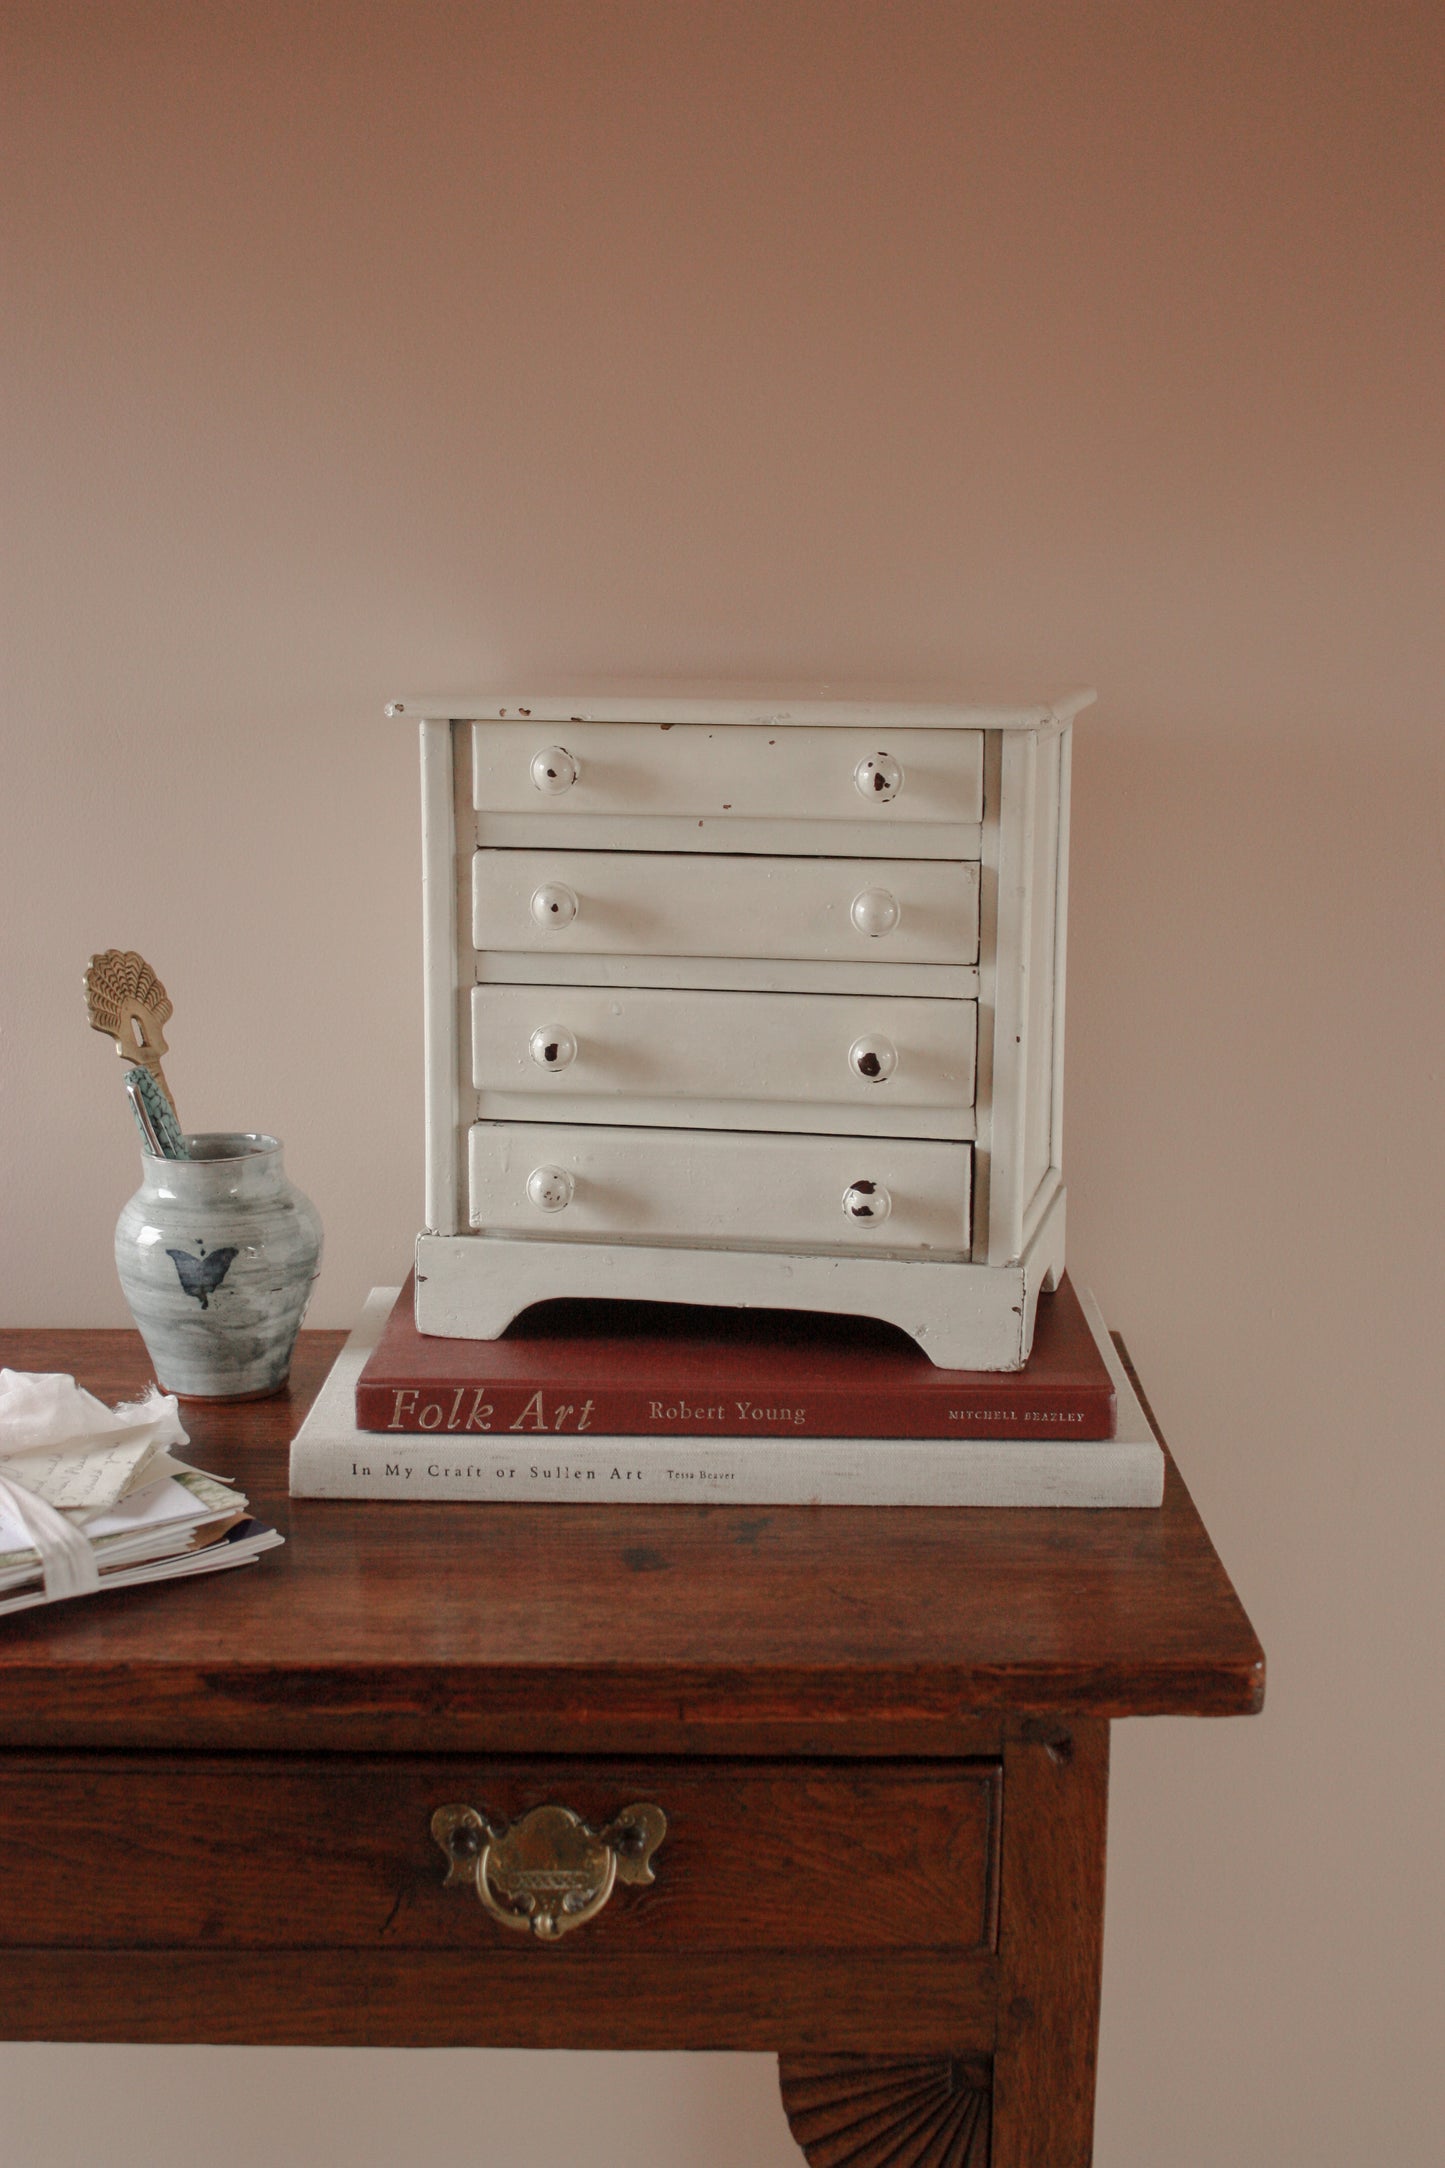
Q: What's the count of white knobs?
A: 8